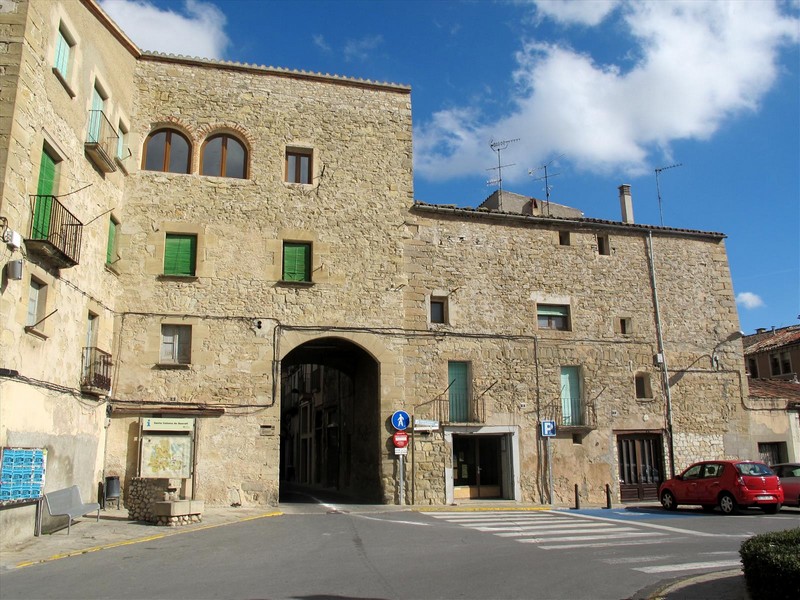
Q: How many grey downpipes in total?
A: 1